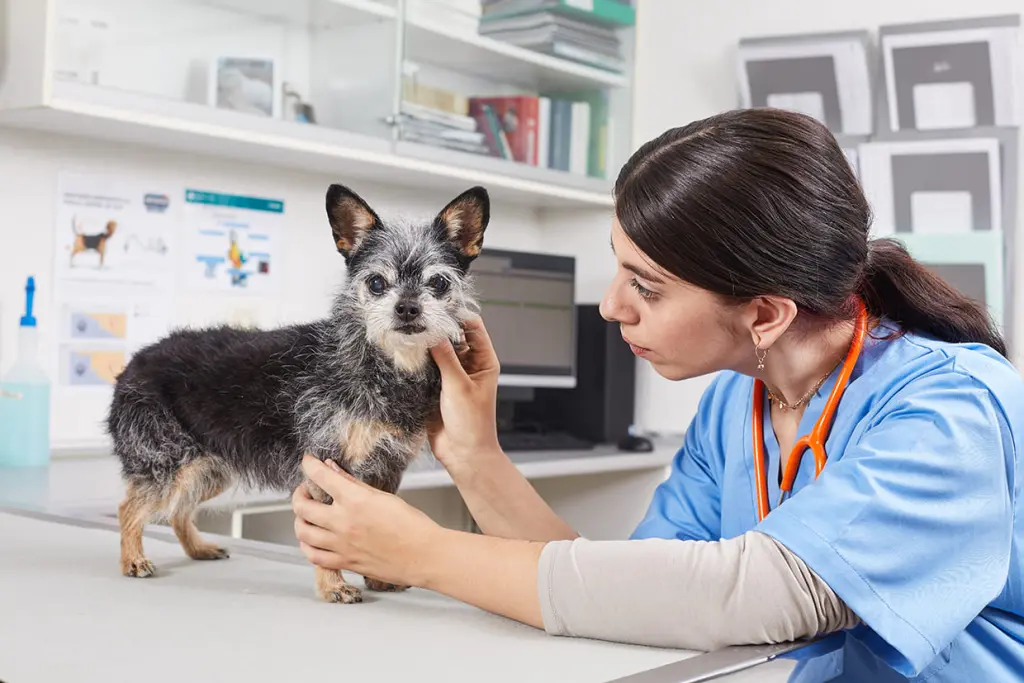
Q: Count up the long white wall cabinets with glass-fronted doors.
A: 1